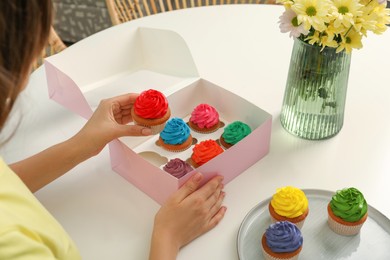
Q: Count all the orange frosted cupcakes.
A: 1